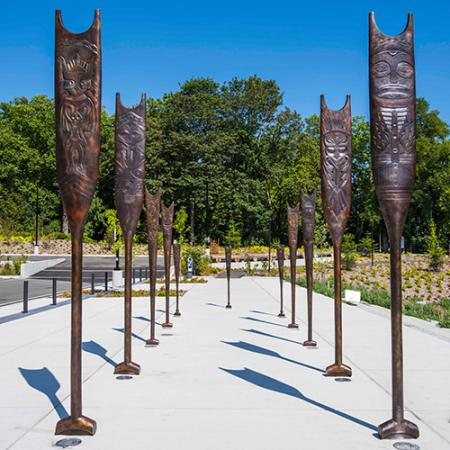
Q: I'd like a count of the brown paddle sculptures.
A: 11